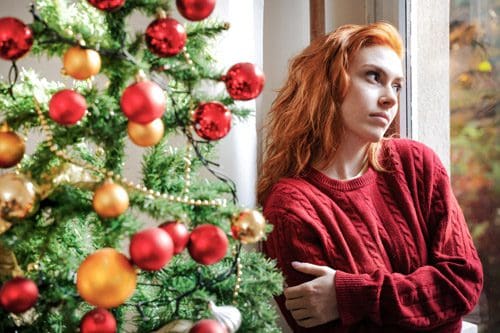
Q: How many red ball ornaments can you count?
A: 14